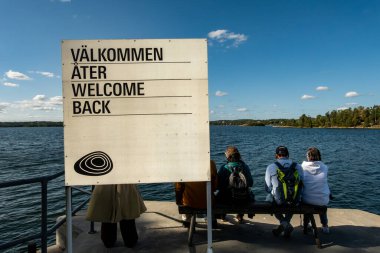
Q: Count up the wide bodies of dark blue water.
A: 1